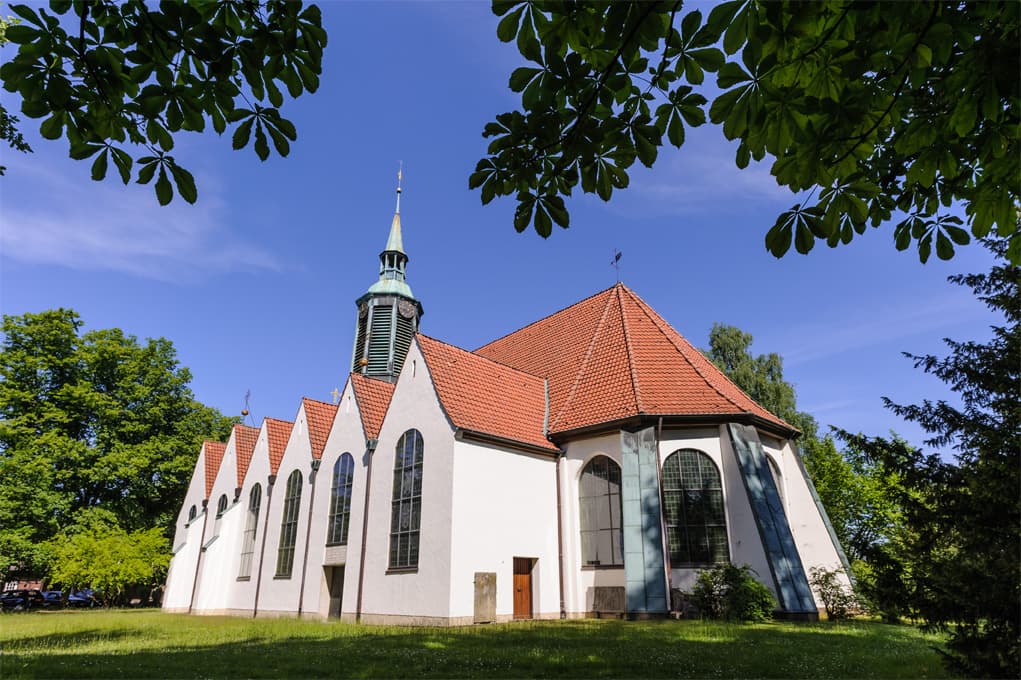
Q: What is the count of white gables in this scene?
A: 6